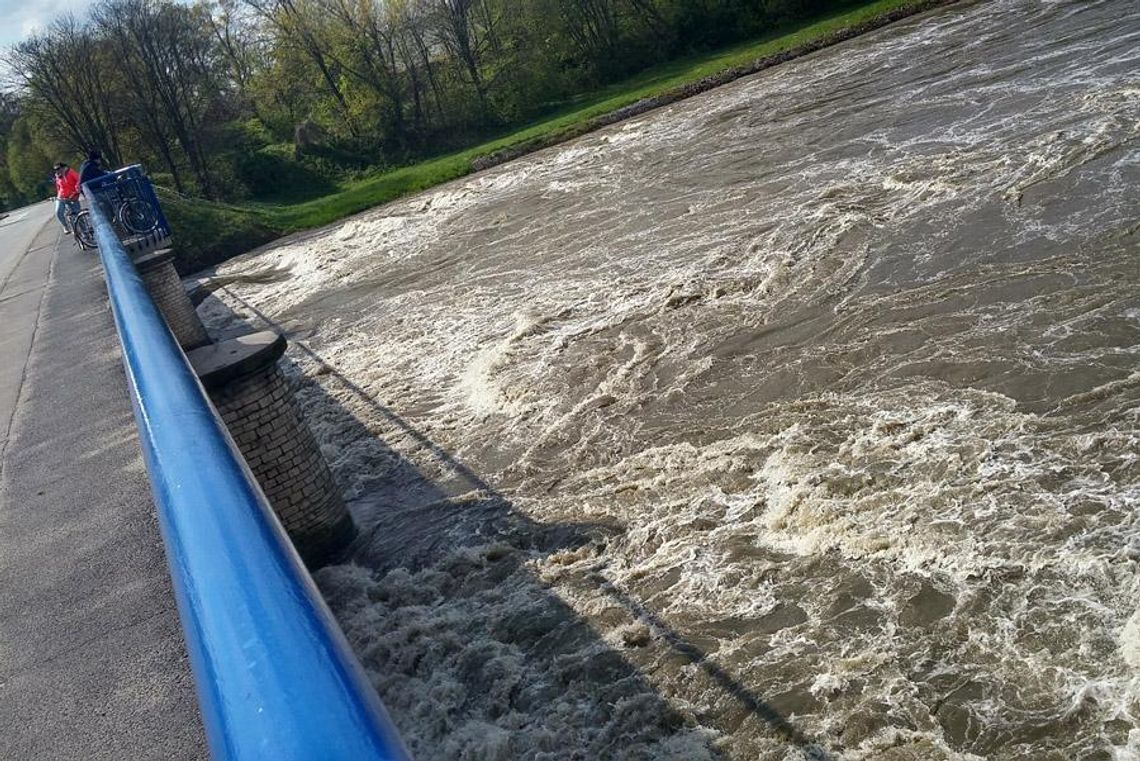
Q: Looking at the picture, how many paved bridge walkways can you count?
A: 1